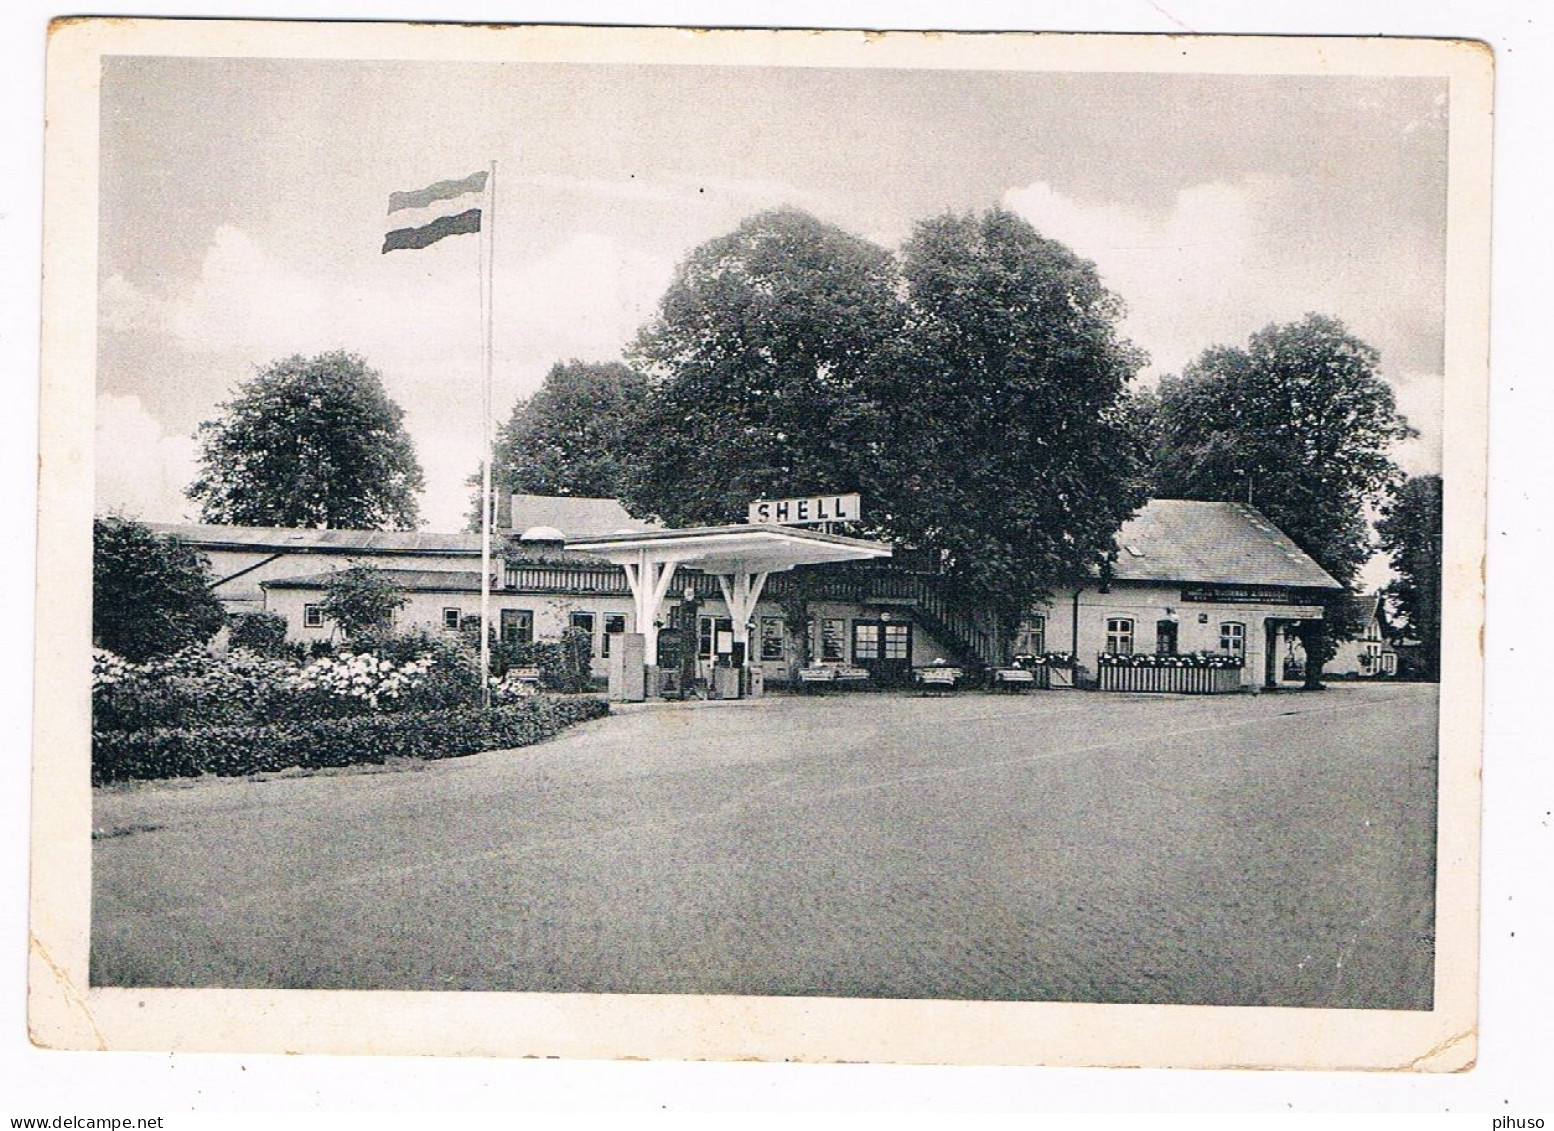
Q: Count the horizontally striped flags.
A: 1